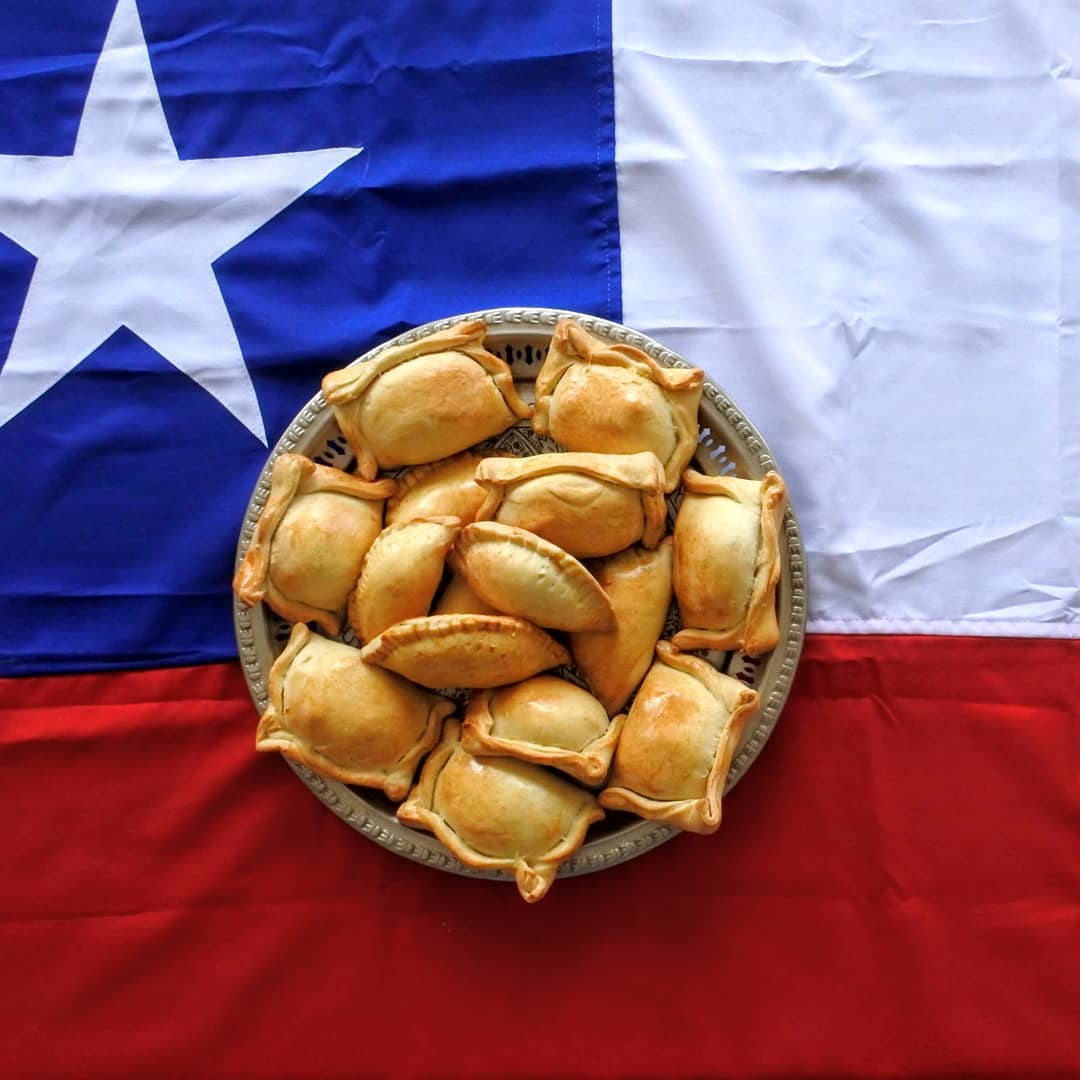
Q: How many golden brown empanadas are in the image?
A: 15